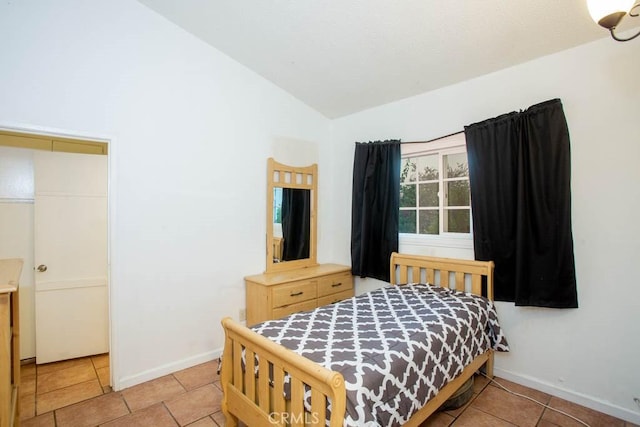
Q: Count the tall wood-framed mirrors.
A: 1